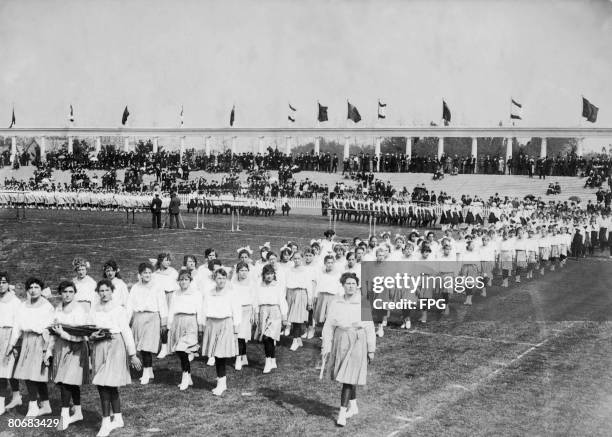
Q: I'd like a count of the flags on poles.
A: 12